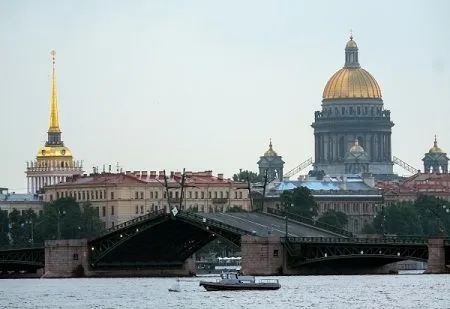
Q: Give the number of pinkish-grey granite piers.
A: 3